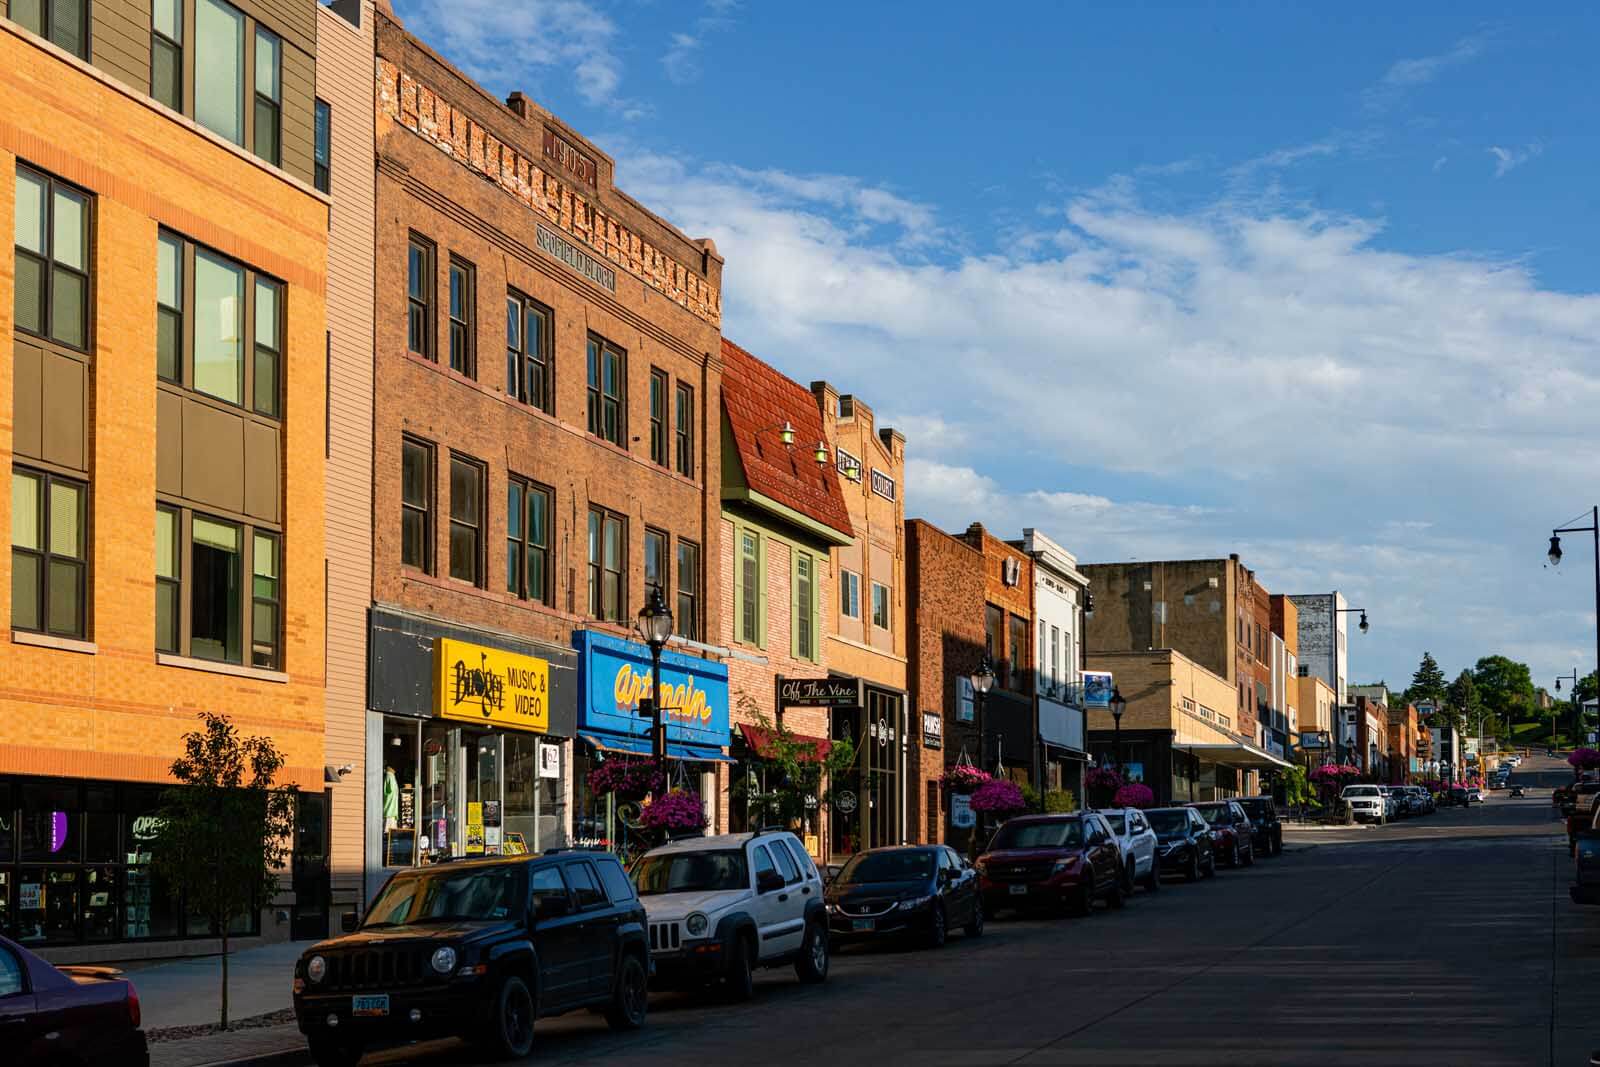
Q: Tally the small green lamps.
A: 3